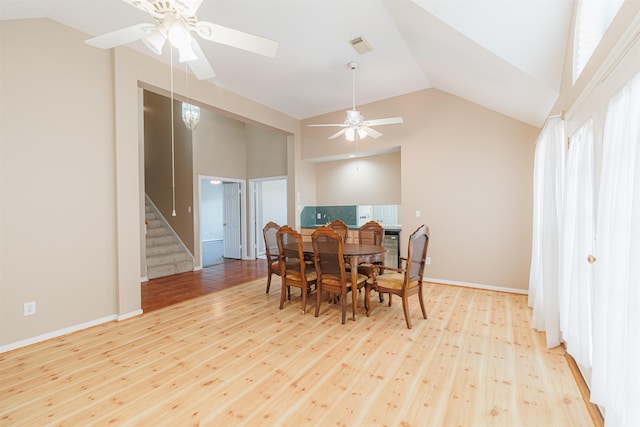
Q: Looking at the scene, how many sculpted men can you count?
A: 0